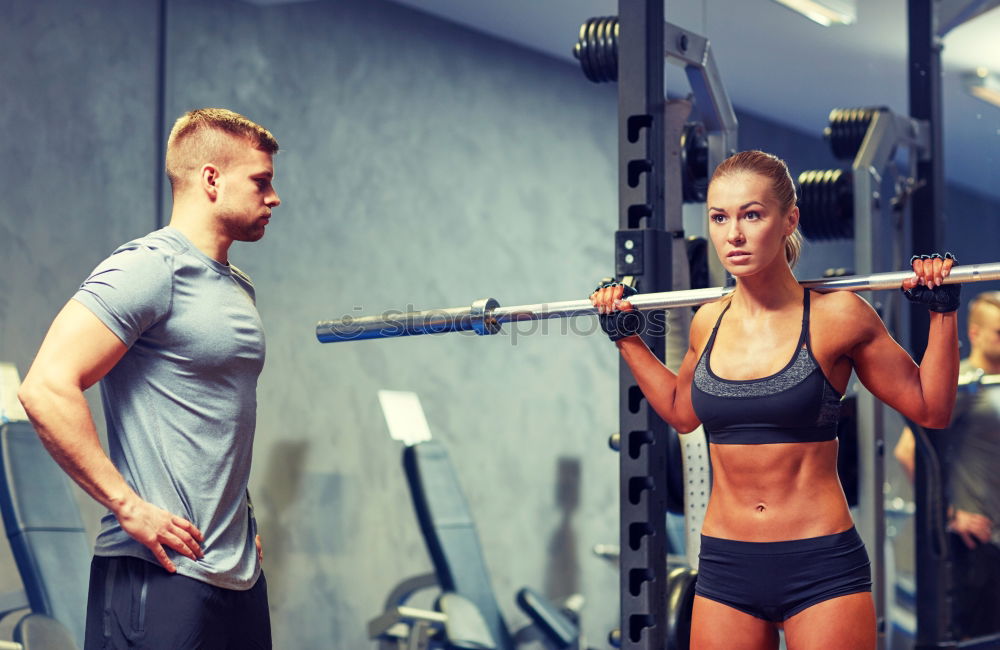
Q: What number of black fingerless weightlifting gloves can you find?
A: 2